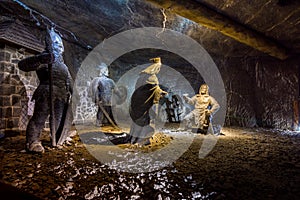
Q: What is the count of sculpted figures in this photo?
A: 4